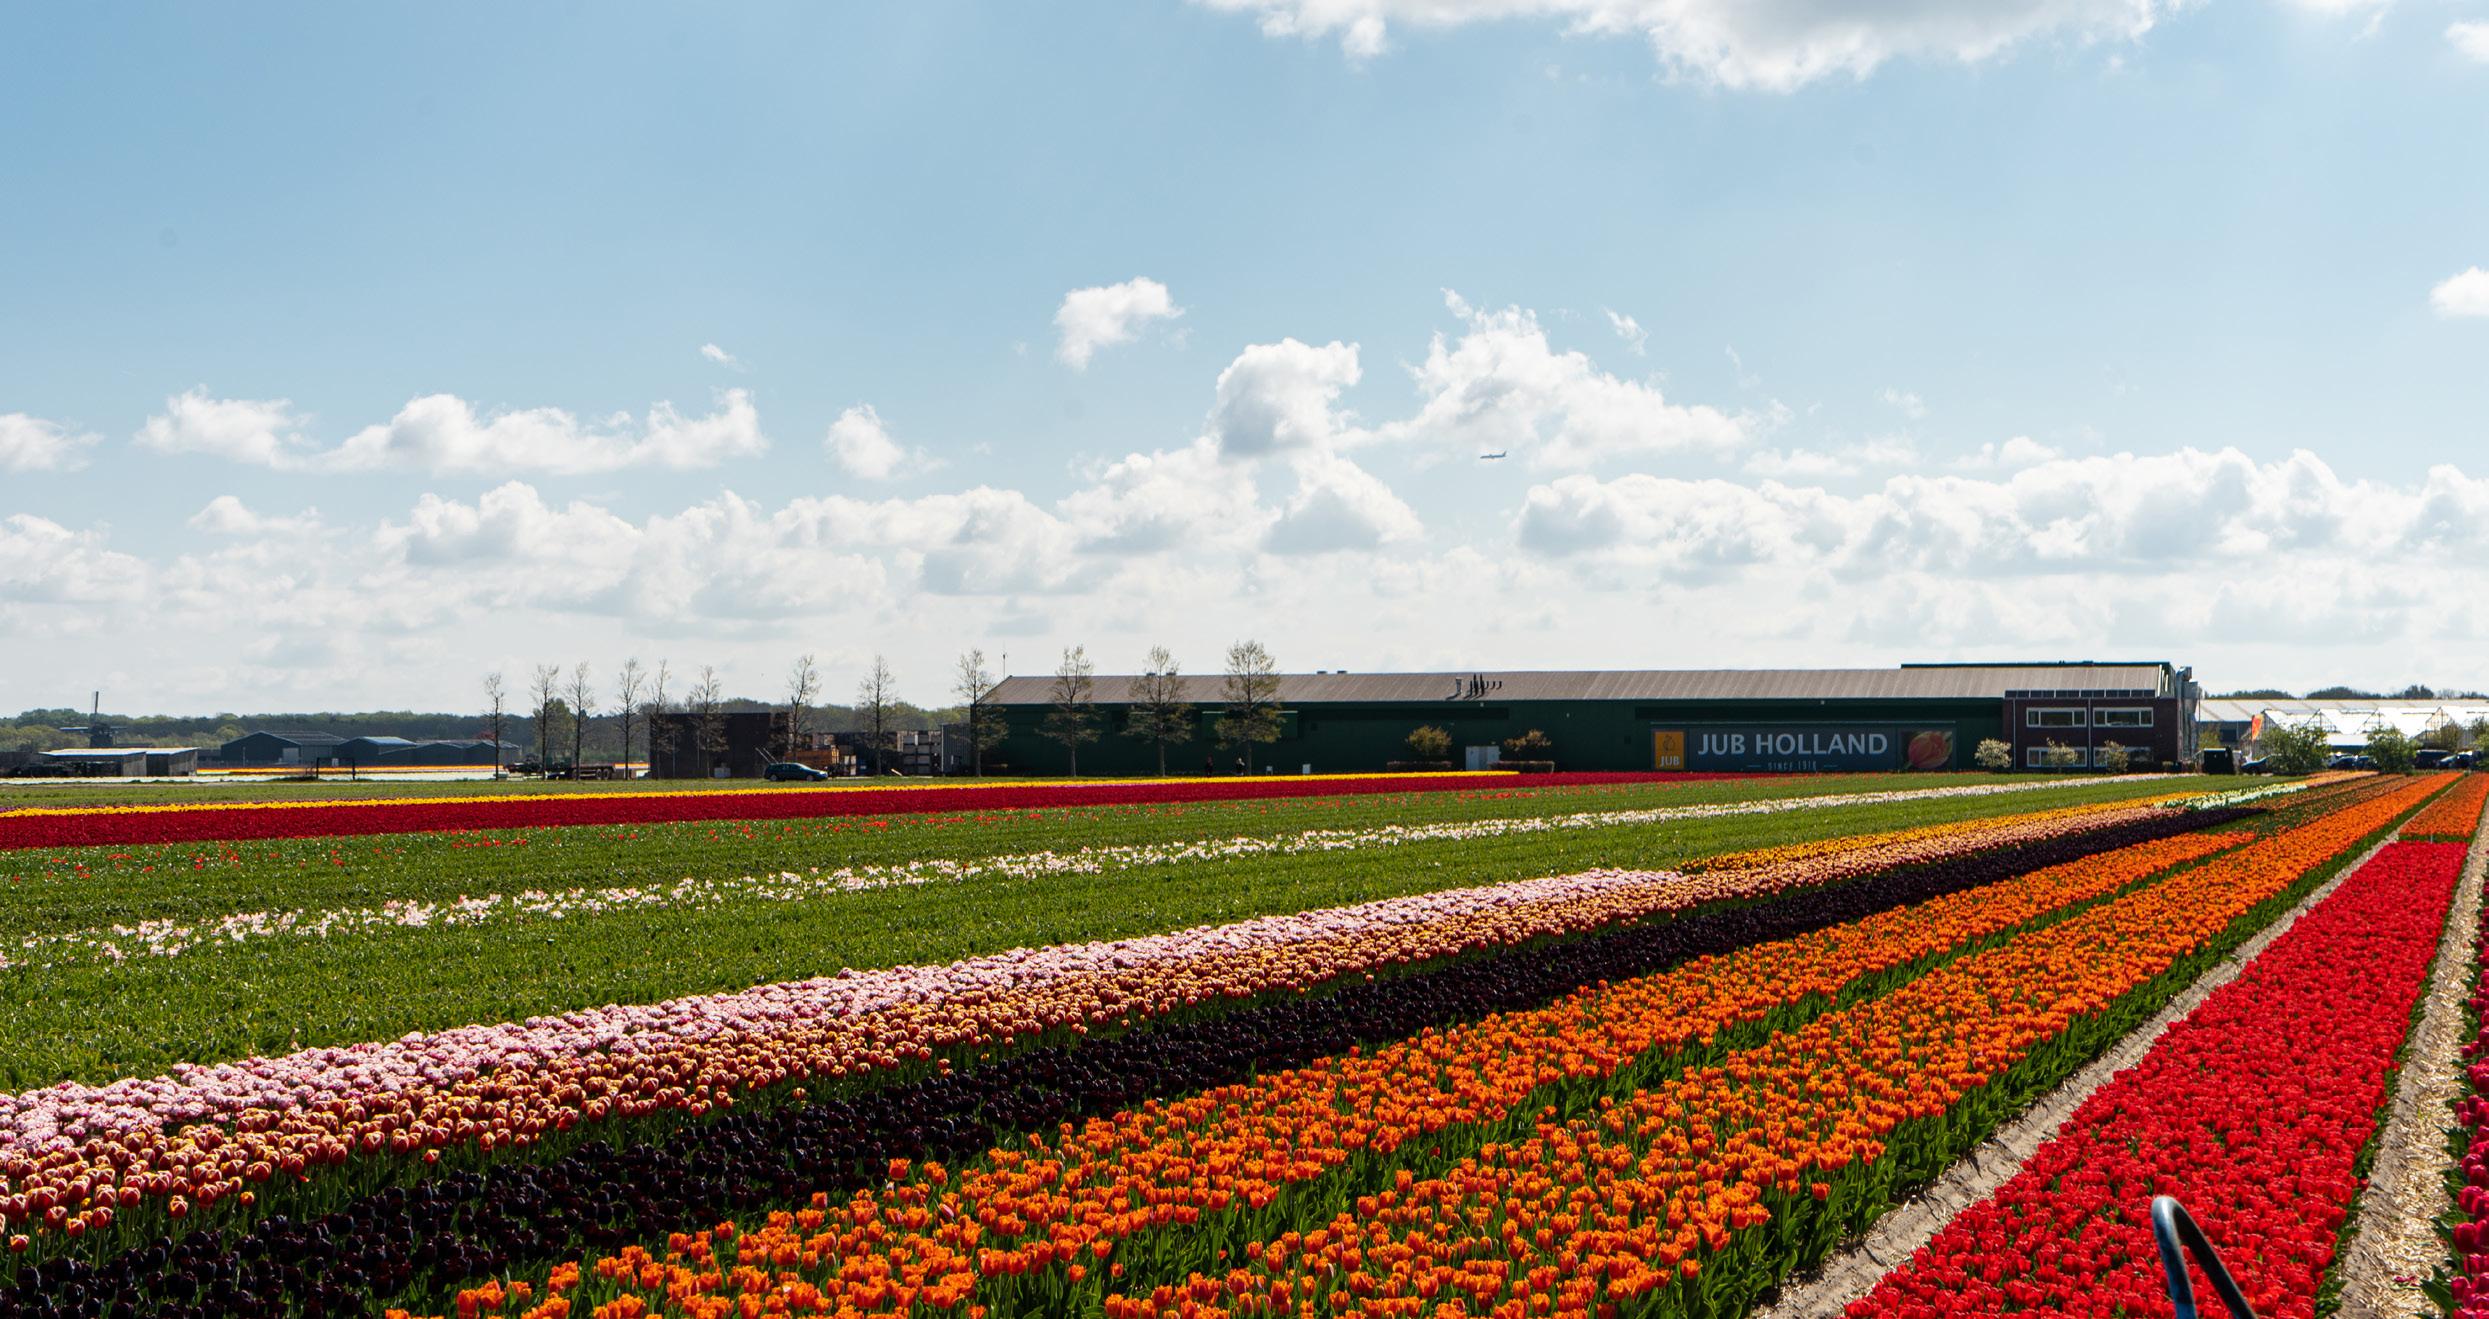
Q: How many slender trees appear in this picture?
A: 12